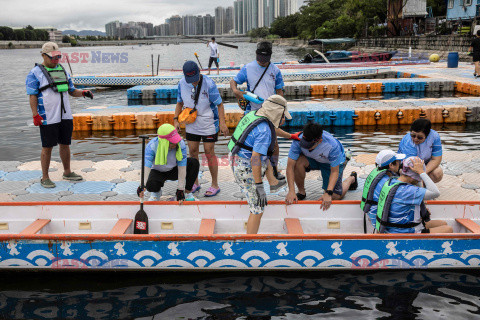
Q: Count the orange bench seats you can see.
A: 5